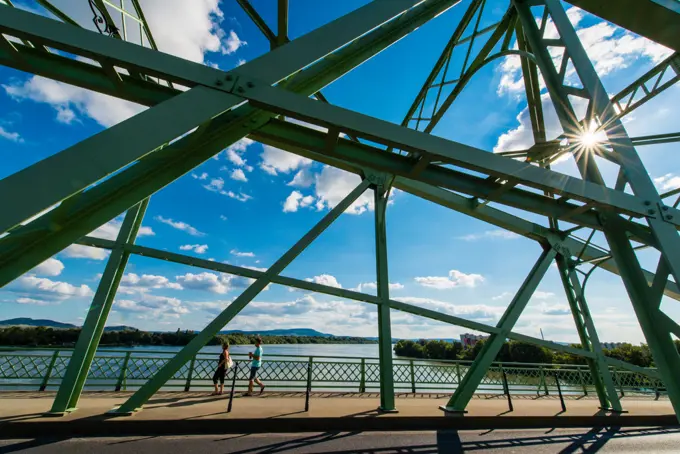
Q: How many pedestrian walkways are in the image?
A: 1